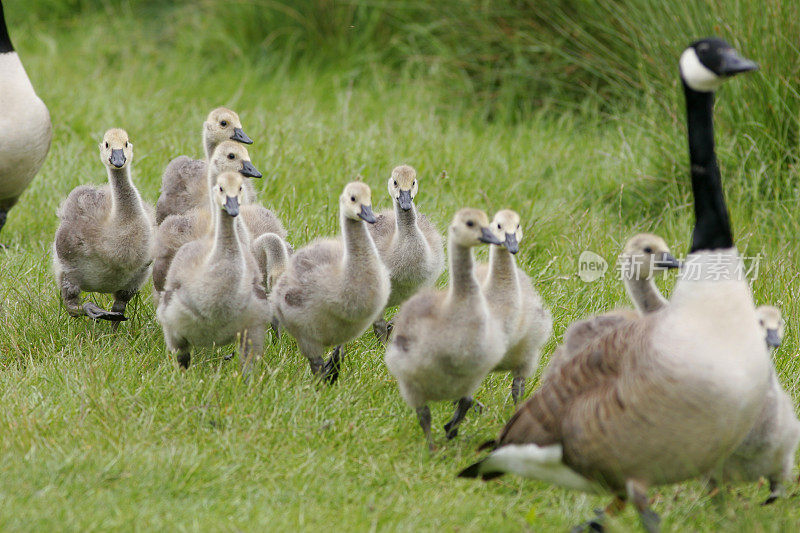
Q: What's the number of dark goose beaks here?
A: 11